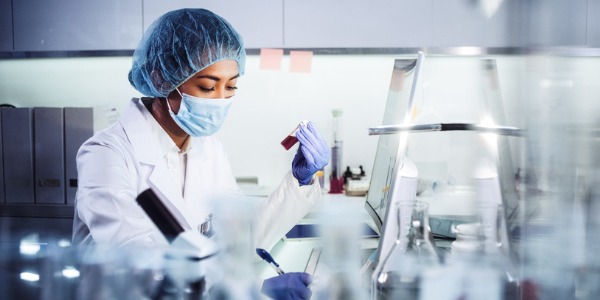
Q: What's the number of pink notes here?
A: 2